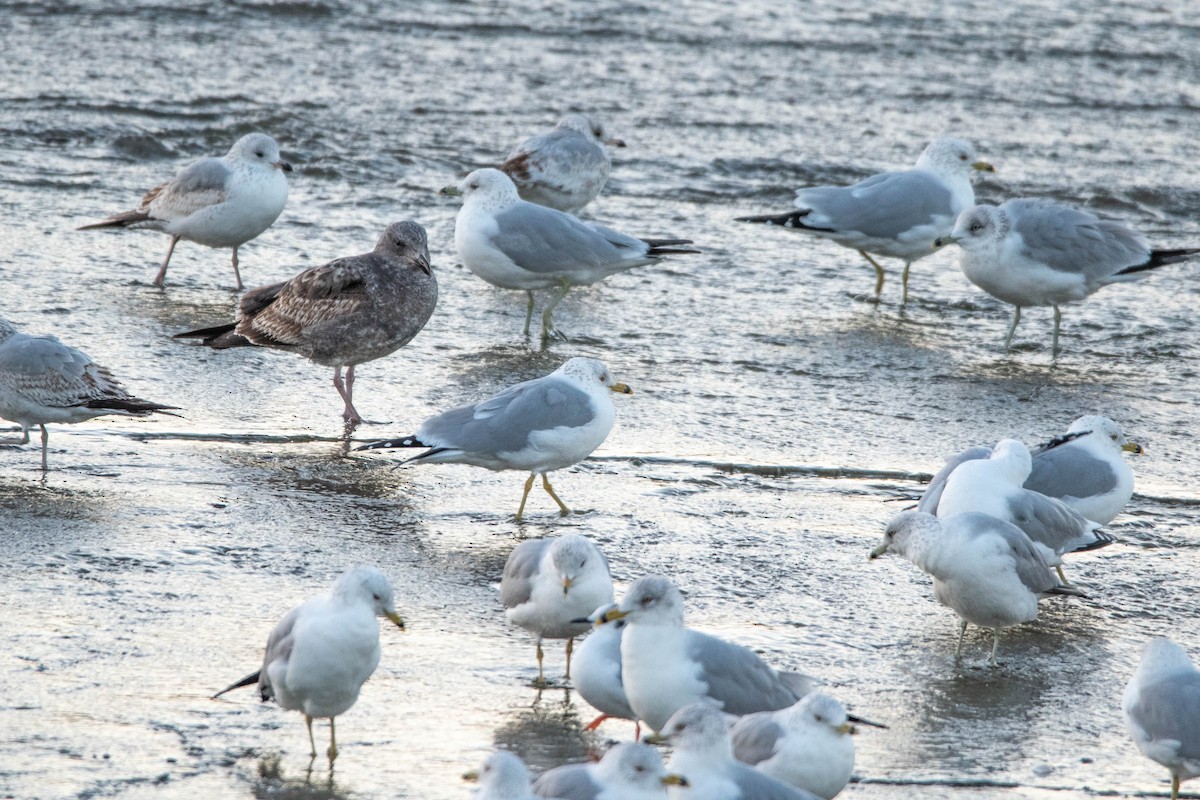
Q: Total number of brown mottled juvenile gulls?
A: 1